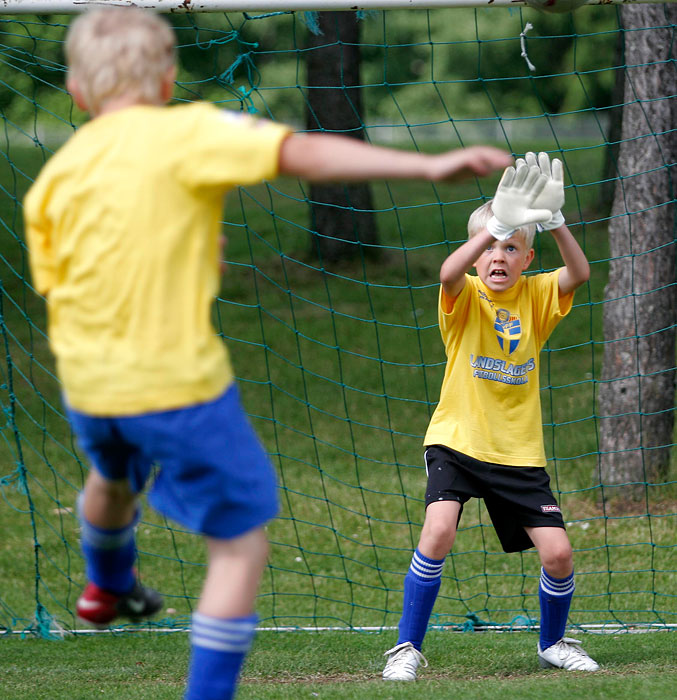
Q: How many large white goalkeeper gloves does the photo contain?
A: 2